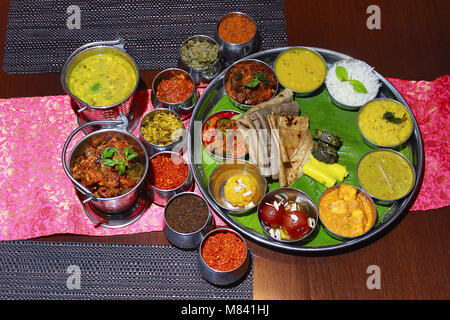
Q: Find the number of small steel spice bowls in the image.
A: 7